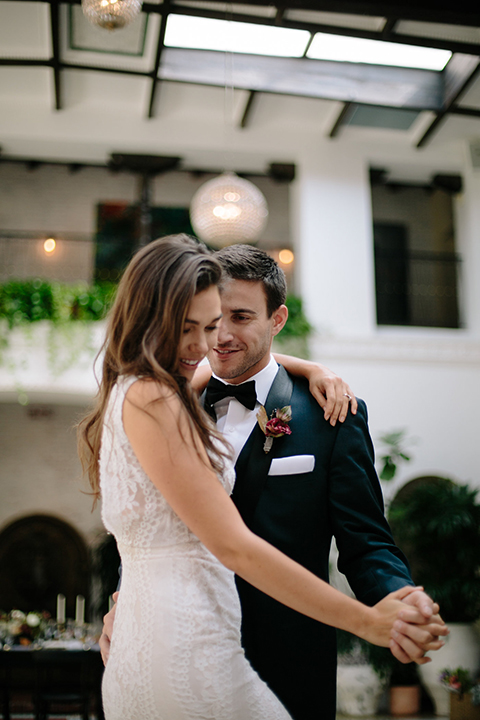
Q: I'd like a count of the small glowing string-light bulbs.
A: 2